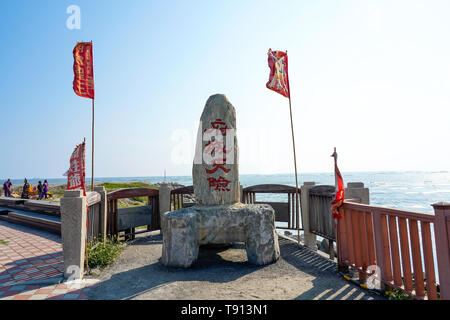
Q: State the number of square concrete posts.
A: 5